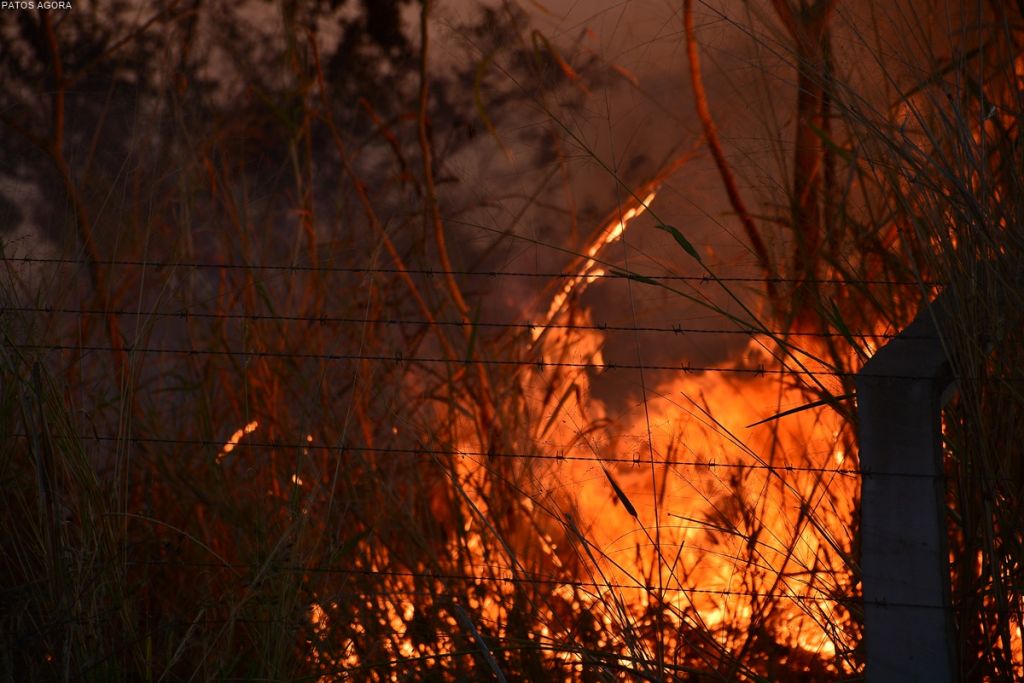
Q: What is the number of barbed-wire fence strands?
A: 5